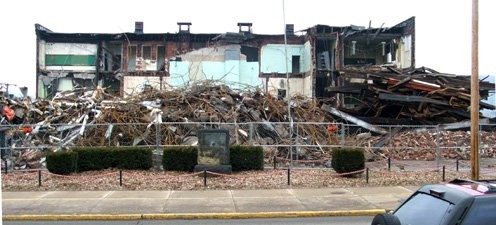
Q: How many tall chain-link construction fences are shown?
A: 1